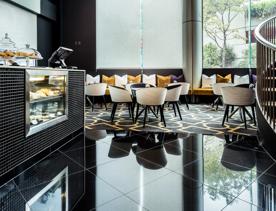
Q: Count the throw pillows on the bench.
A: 11